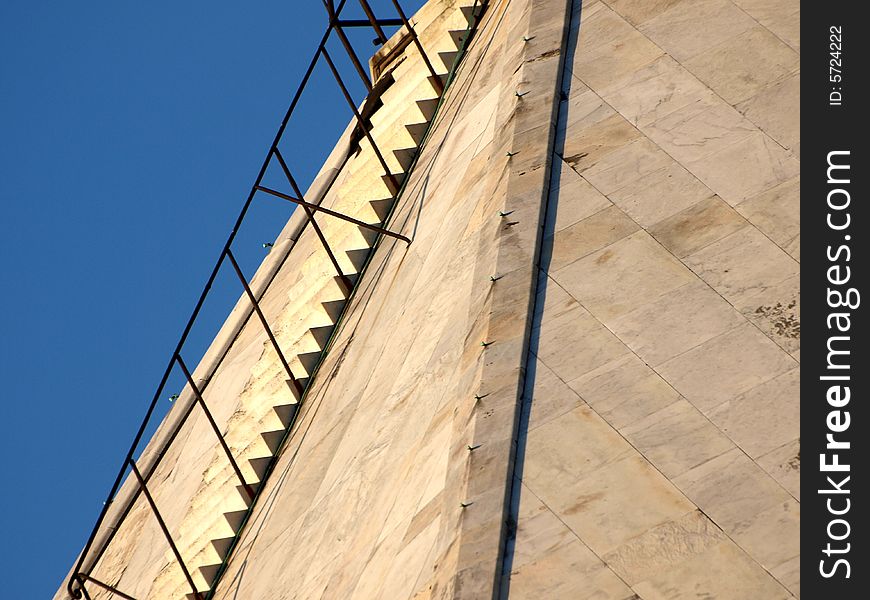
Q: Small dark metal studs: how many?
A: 9